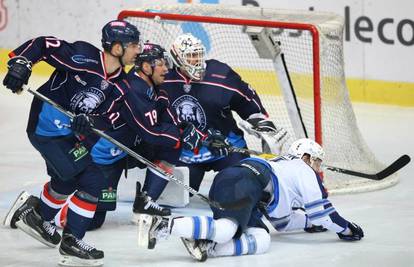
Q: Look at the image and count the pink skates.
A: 0